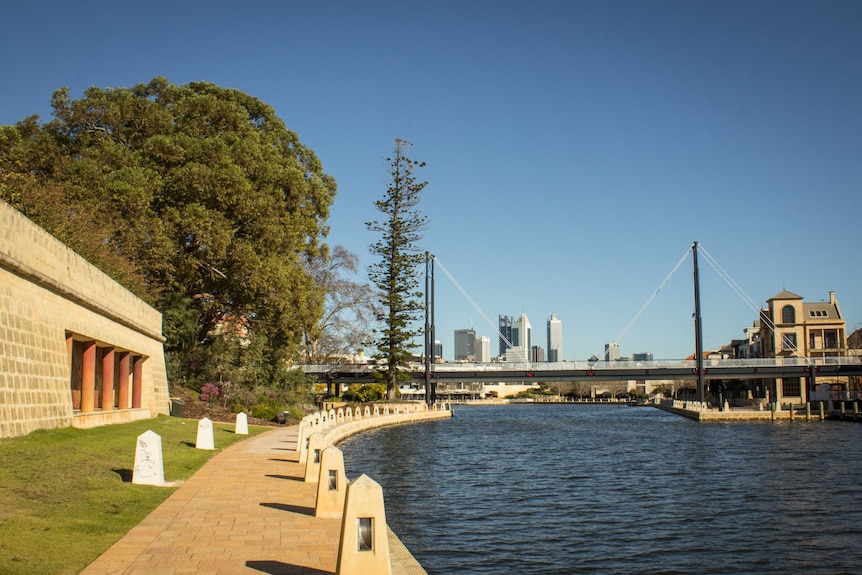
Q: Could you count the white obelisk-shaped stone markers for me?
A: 3